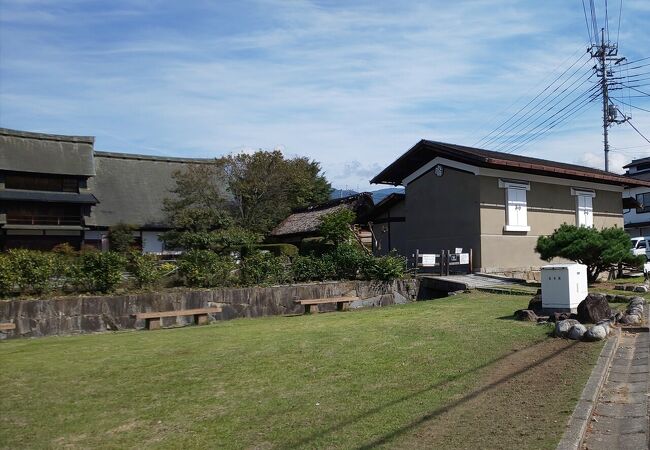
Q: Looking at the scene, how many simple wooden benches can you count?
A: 3